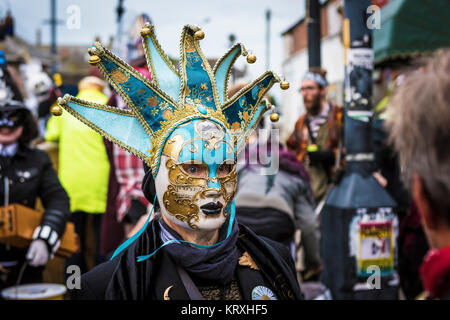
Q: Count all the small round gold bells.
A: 7